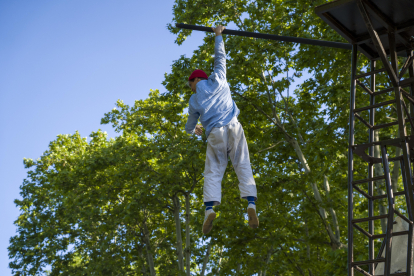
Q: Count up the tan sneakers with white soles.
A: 0